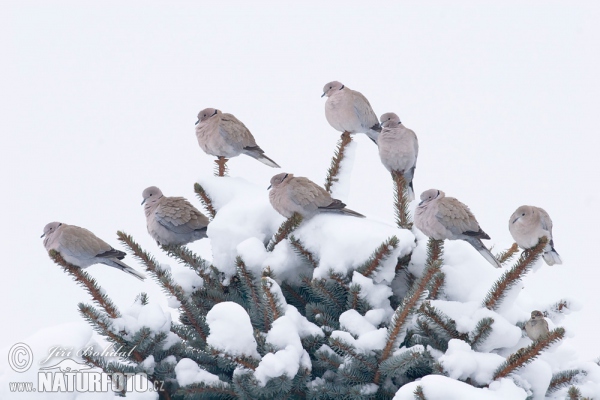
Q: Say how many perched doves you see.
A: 8